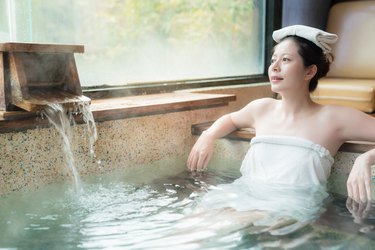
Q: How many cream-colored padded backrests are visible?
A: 1